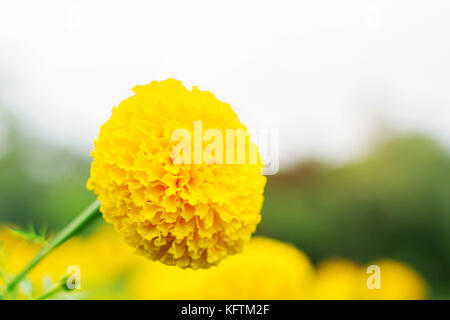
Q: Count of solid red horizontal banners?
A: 0